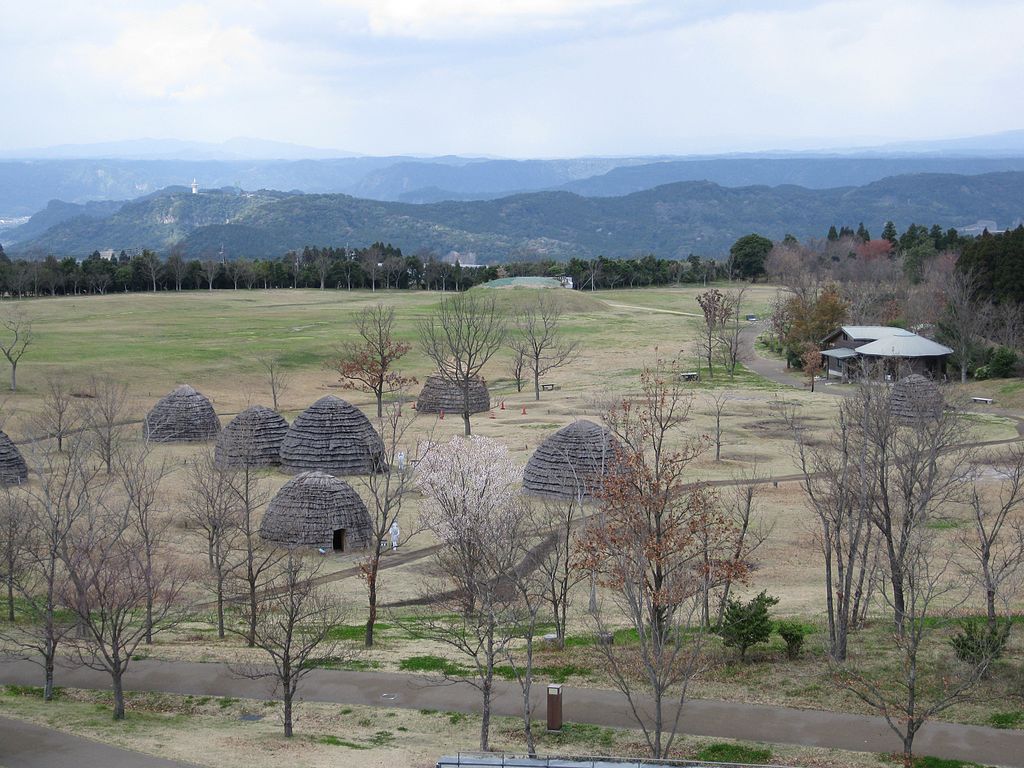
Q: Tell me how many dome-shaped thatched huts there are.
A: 8